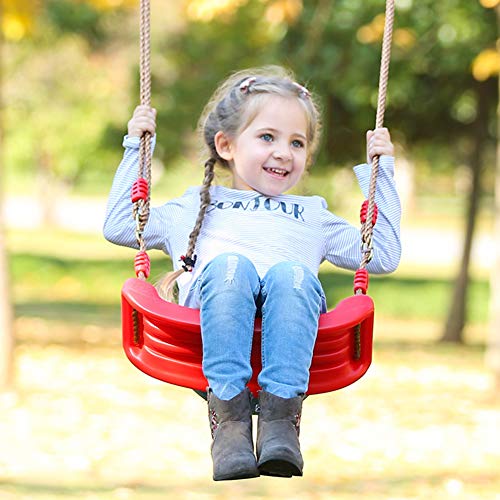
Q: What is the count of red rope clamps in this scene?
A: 4